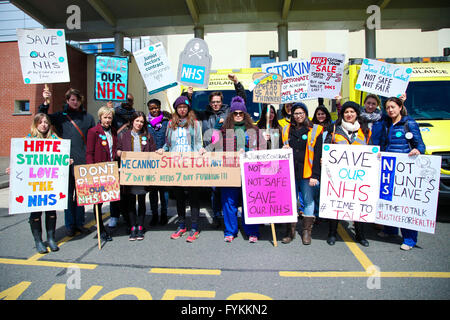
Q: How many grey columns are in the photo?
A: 4